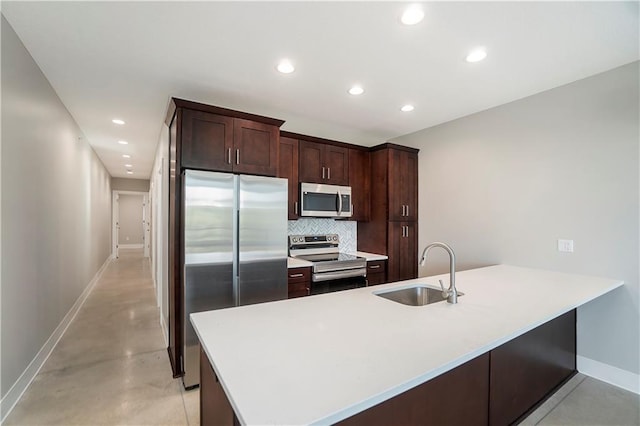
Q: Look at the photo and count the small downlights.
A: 10